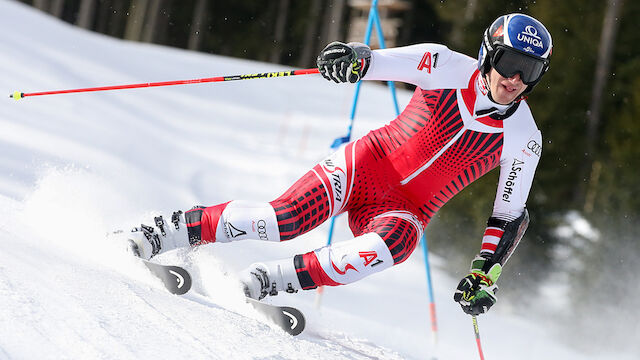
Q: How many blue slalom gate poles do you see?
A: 2